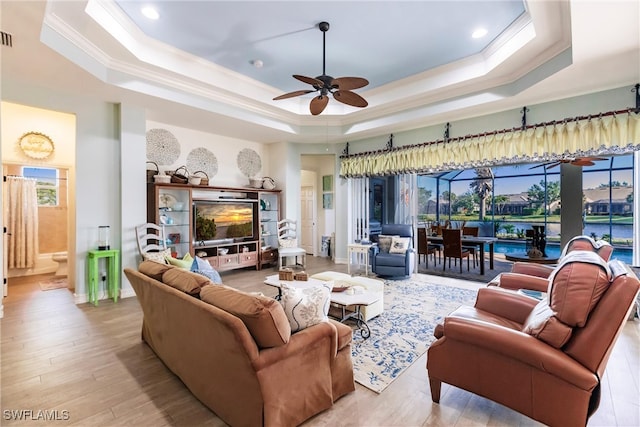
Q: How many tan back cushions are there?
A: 3